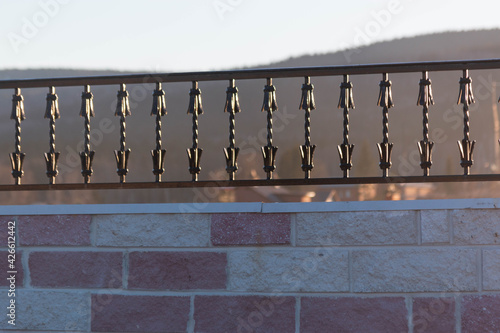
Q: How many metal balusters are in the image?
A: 13